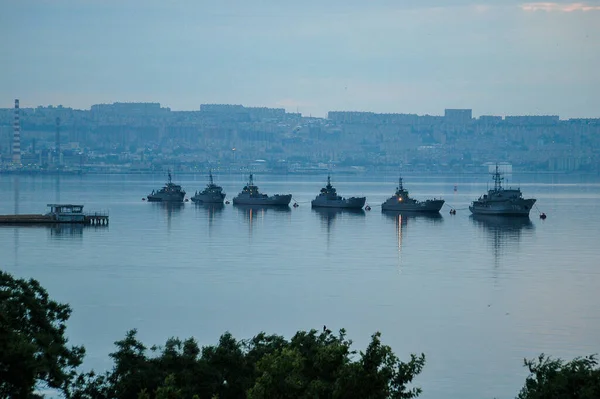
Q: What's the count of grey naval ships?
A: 6